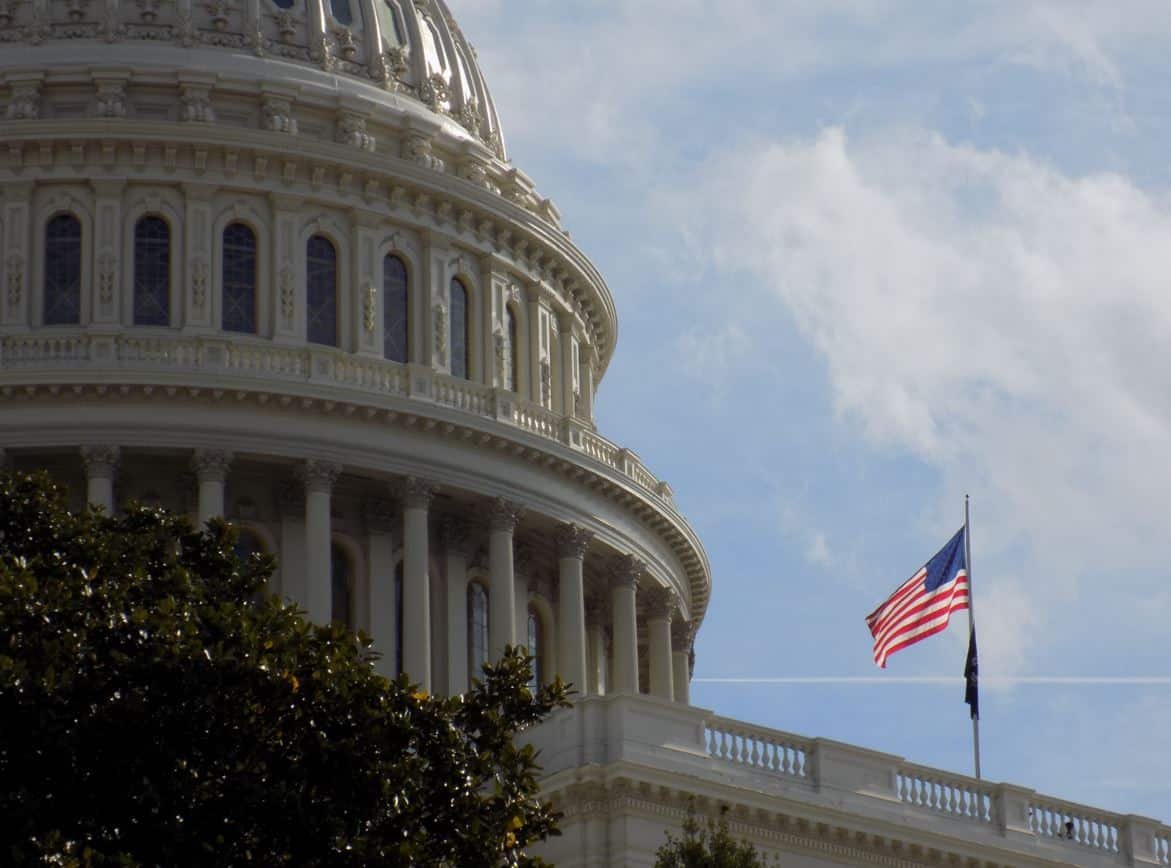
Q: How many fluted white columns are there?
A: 9